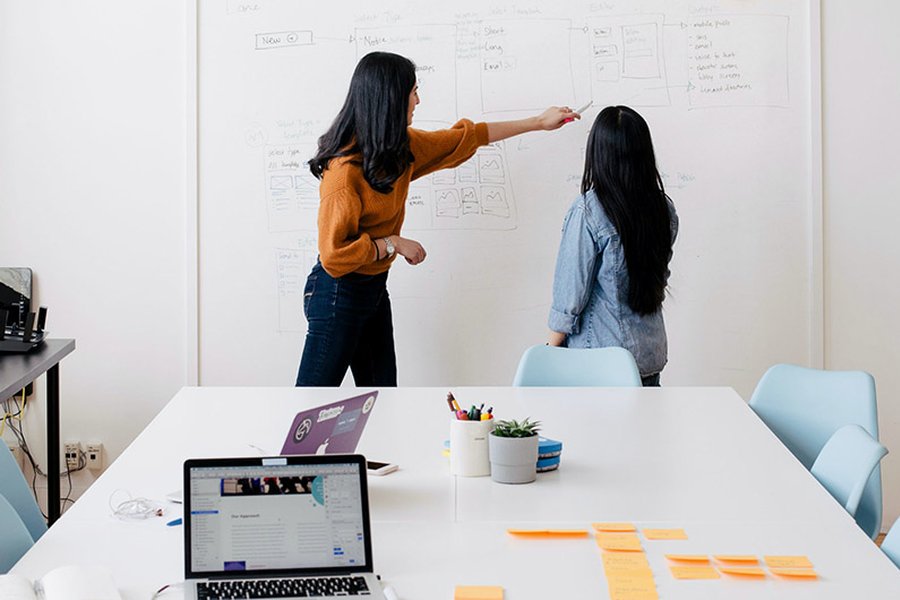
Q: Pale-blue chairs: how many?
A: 6